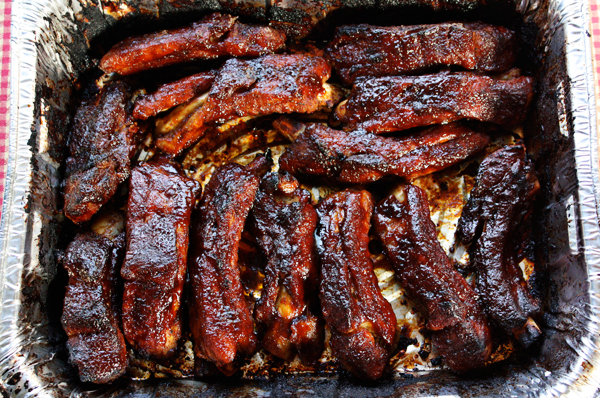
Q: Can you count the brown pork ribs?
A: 13